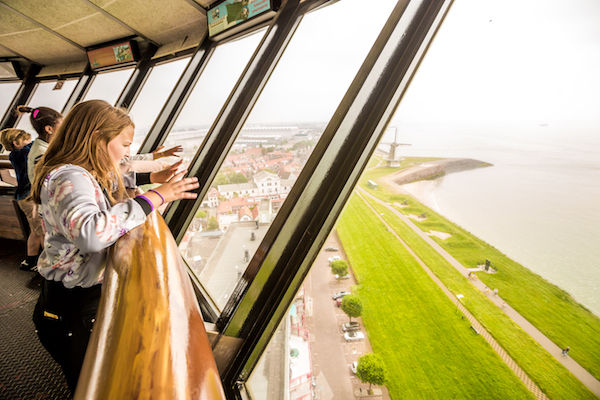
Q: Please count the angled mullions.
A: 6